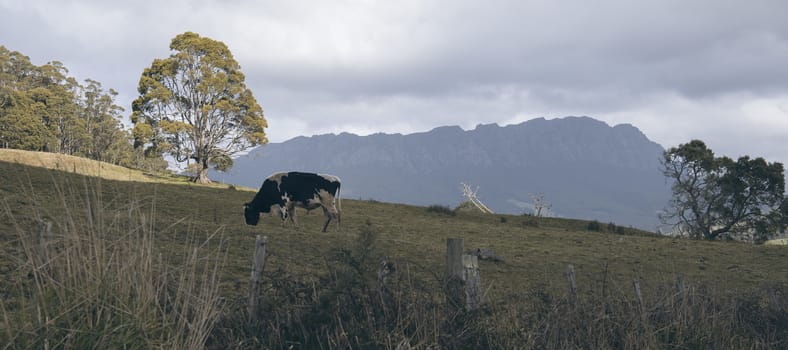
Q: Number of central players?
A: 1